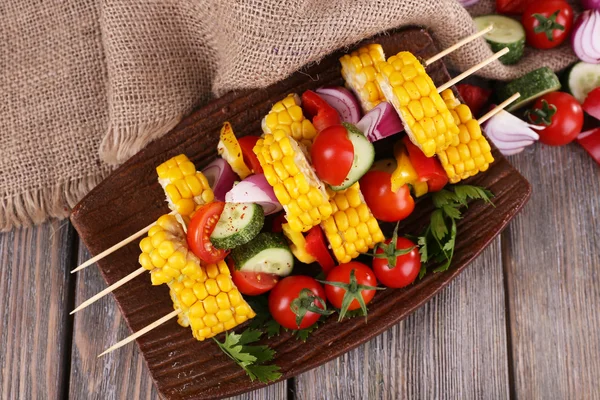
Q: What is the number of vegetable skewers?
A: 3